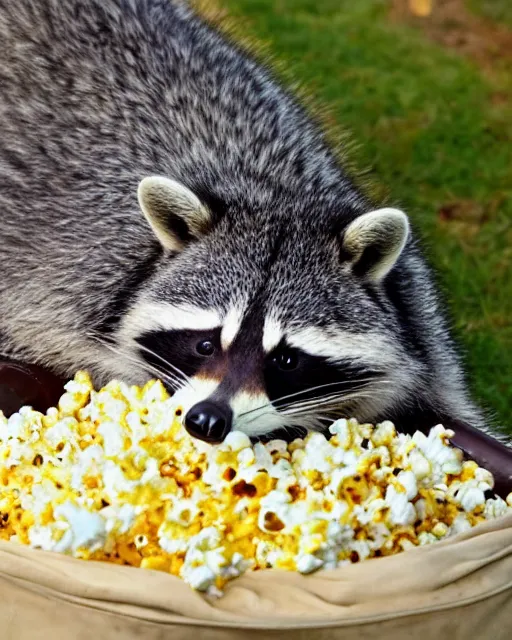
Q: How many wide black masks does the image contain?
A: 1